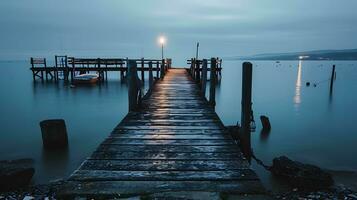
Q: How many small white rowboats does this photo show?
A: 1